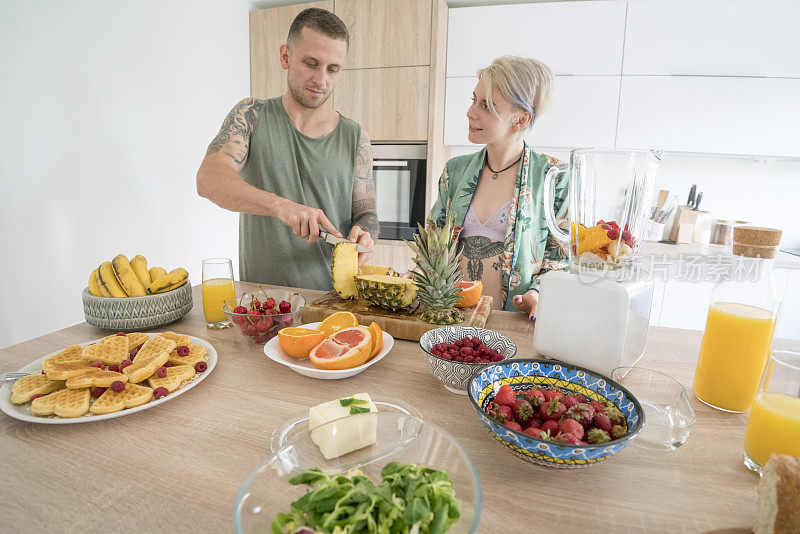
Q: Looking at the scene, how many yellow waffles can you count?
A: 13